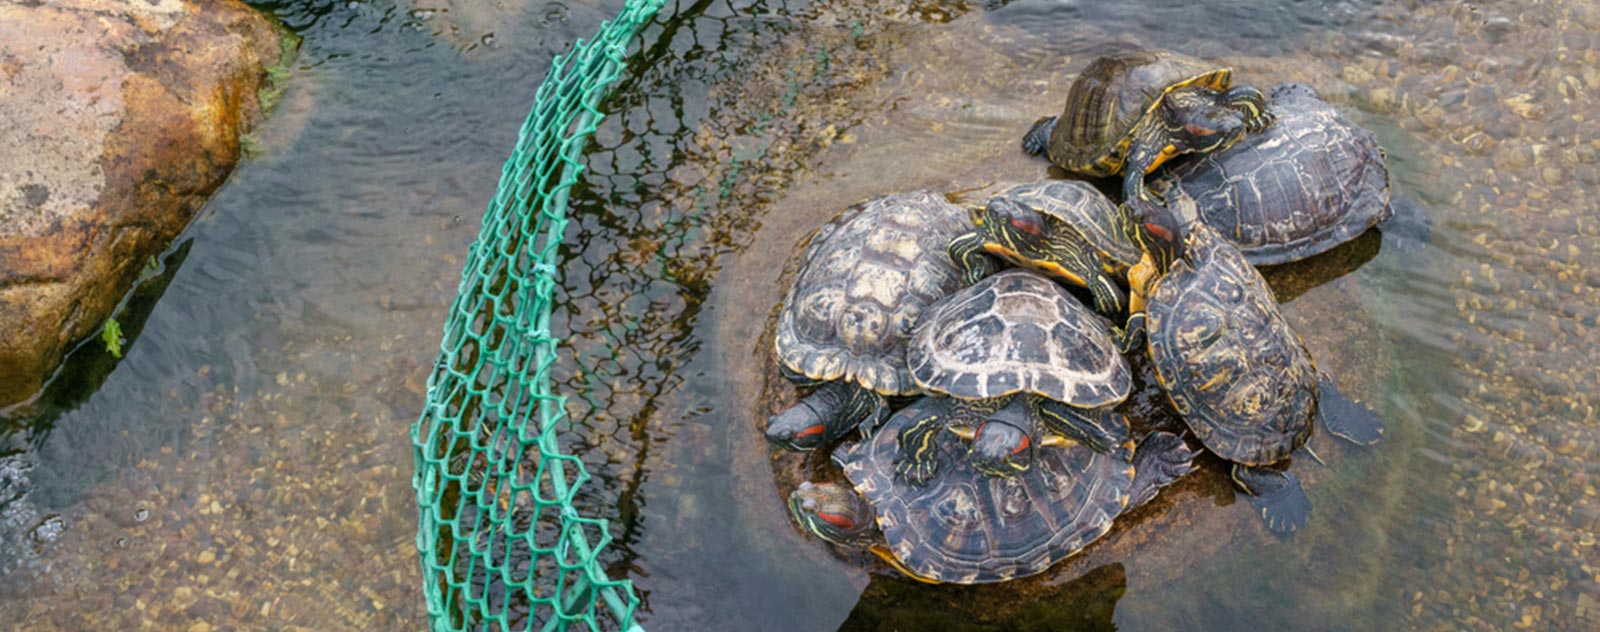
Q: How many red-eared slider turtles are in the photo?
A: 7